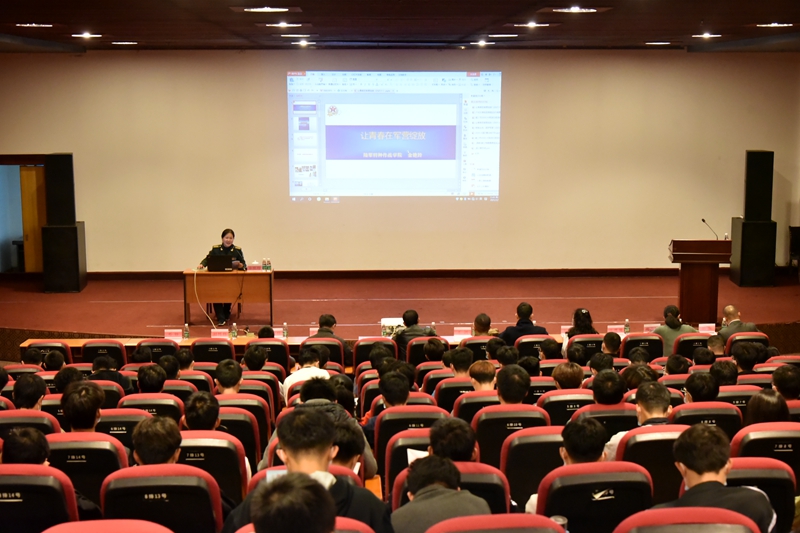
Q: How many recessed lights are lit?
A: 14